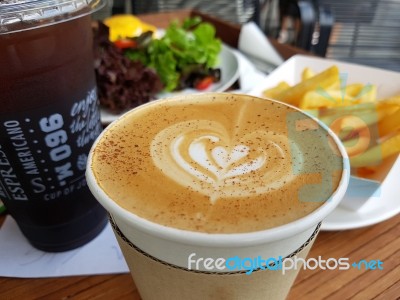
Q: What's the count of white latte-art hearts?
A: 1